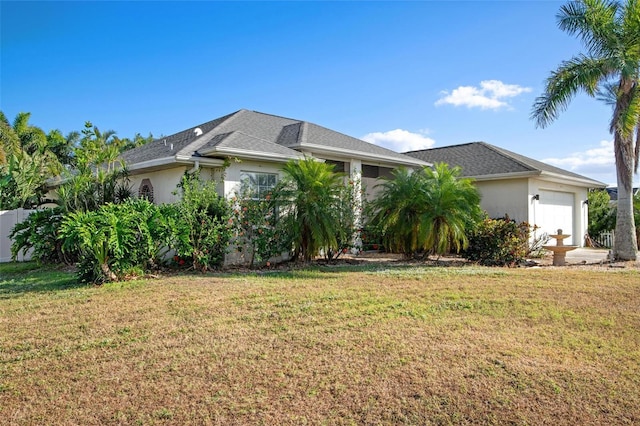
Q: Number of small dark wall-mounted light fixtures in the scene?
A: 2